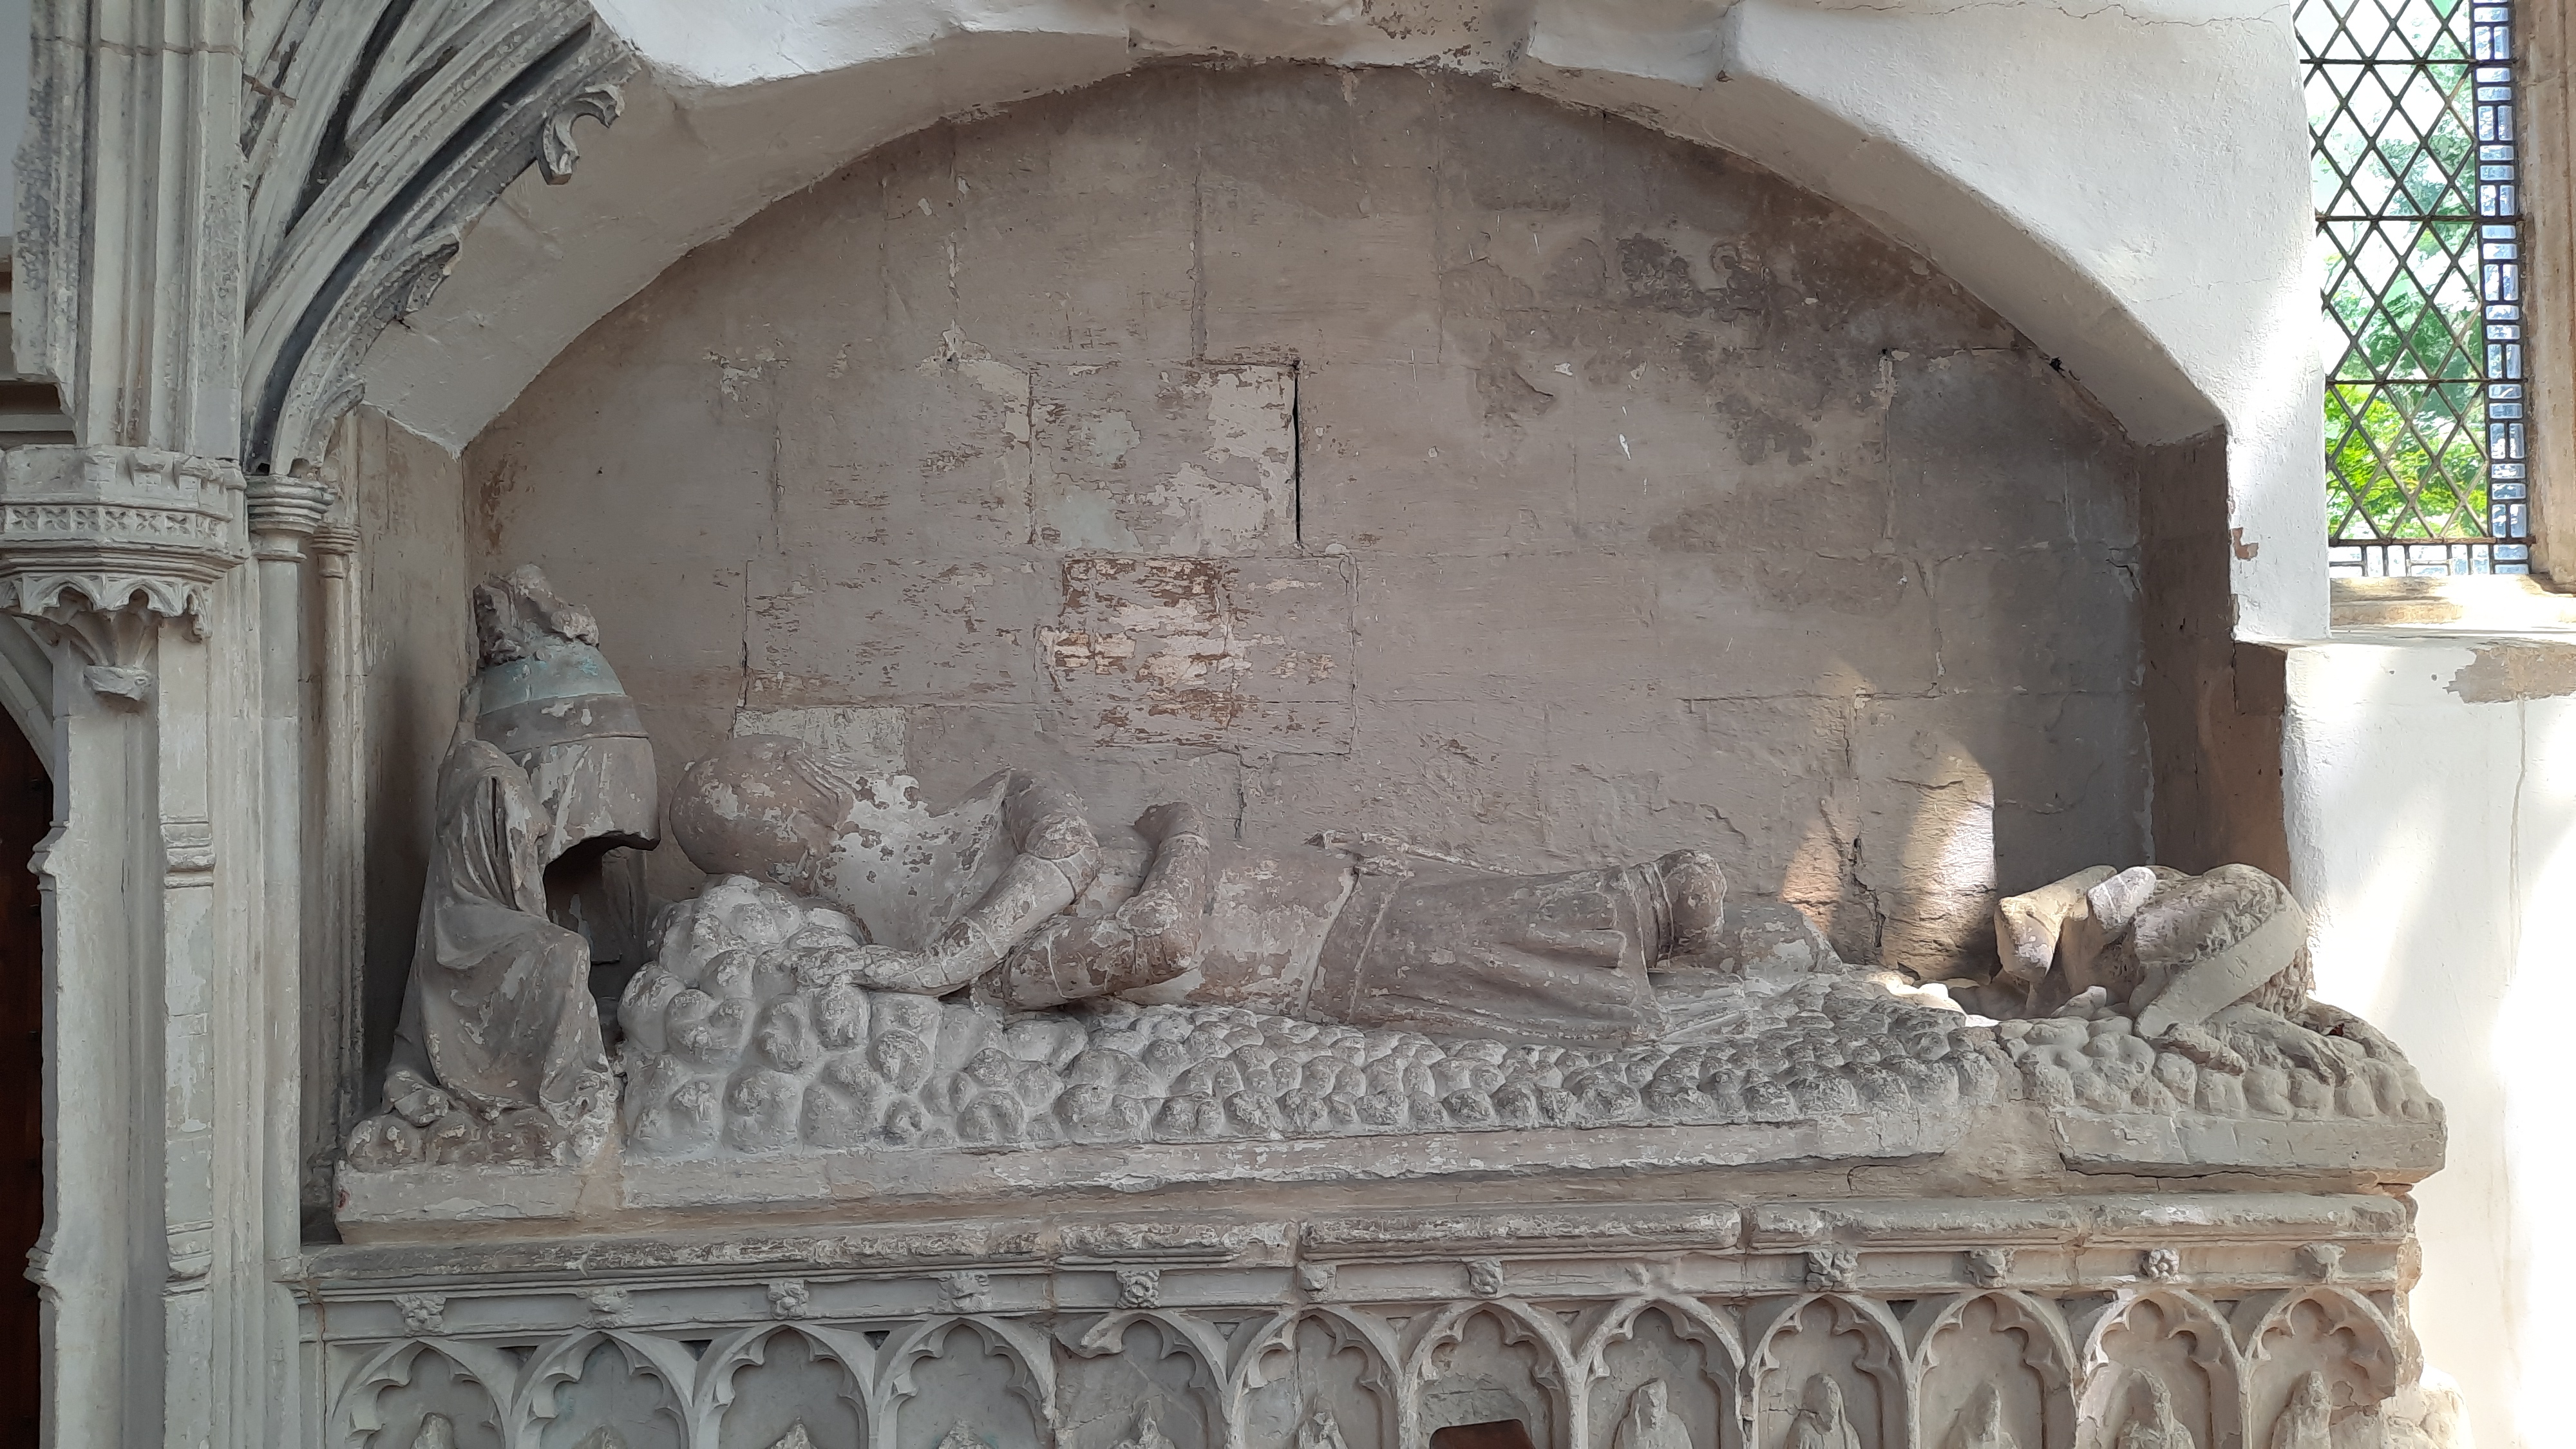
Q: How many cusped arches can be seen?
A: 12